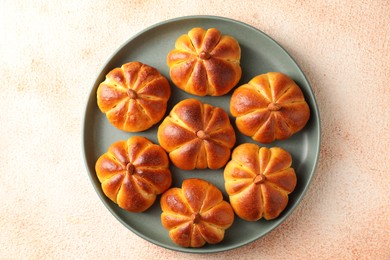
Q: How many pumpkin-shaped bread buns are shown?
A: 7